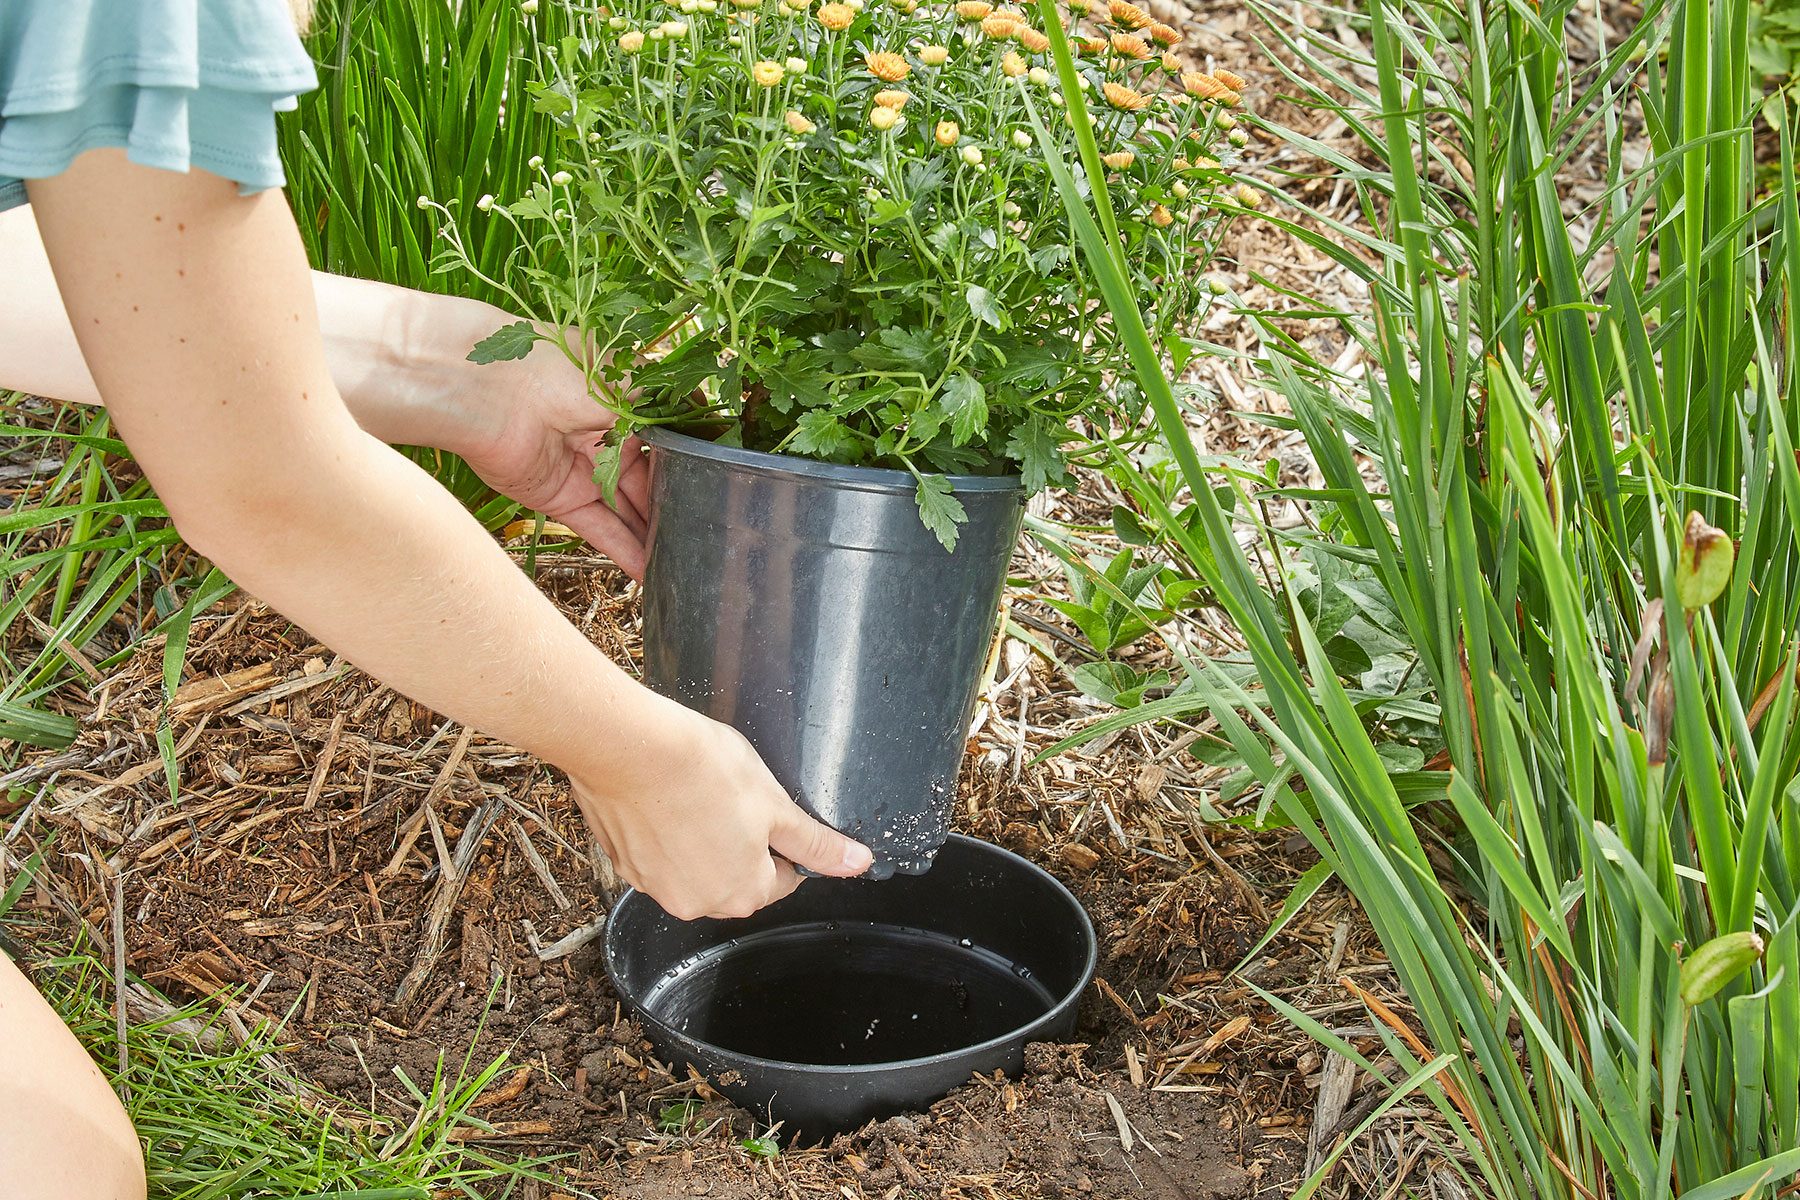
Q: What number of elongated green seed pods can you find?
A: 2